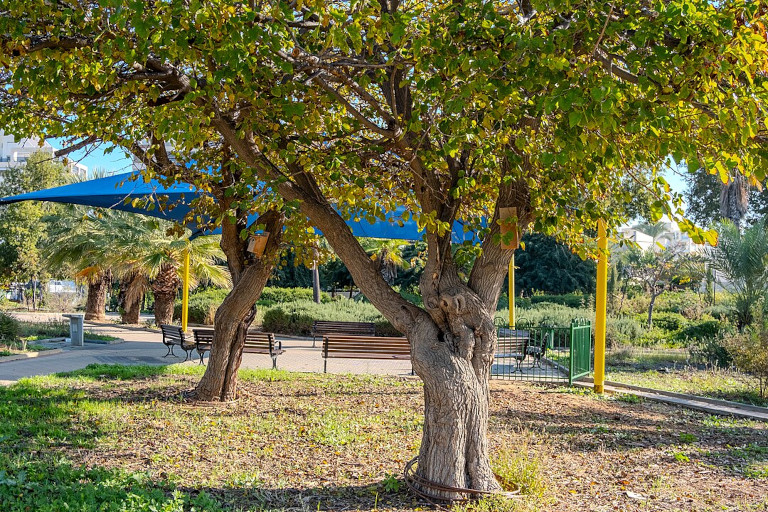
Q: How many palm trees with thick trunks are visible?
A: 3